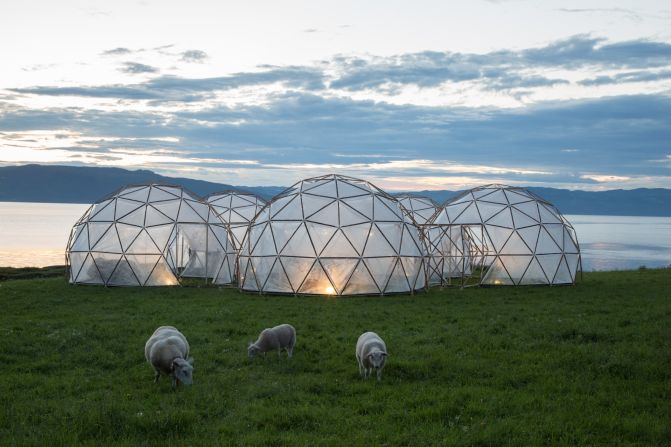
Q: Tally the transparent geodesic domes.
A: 5